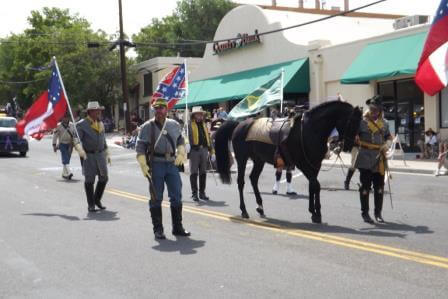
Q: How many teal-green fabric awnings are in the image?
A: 2